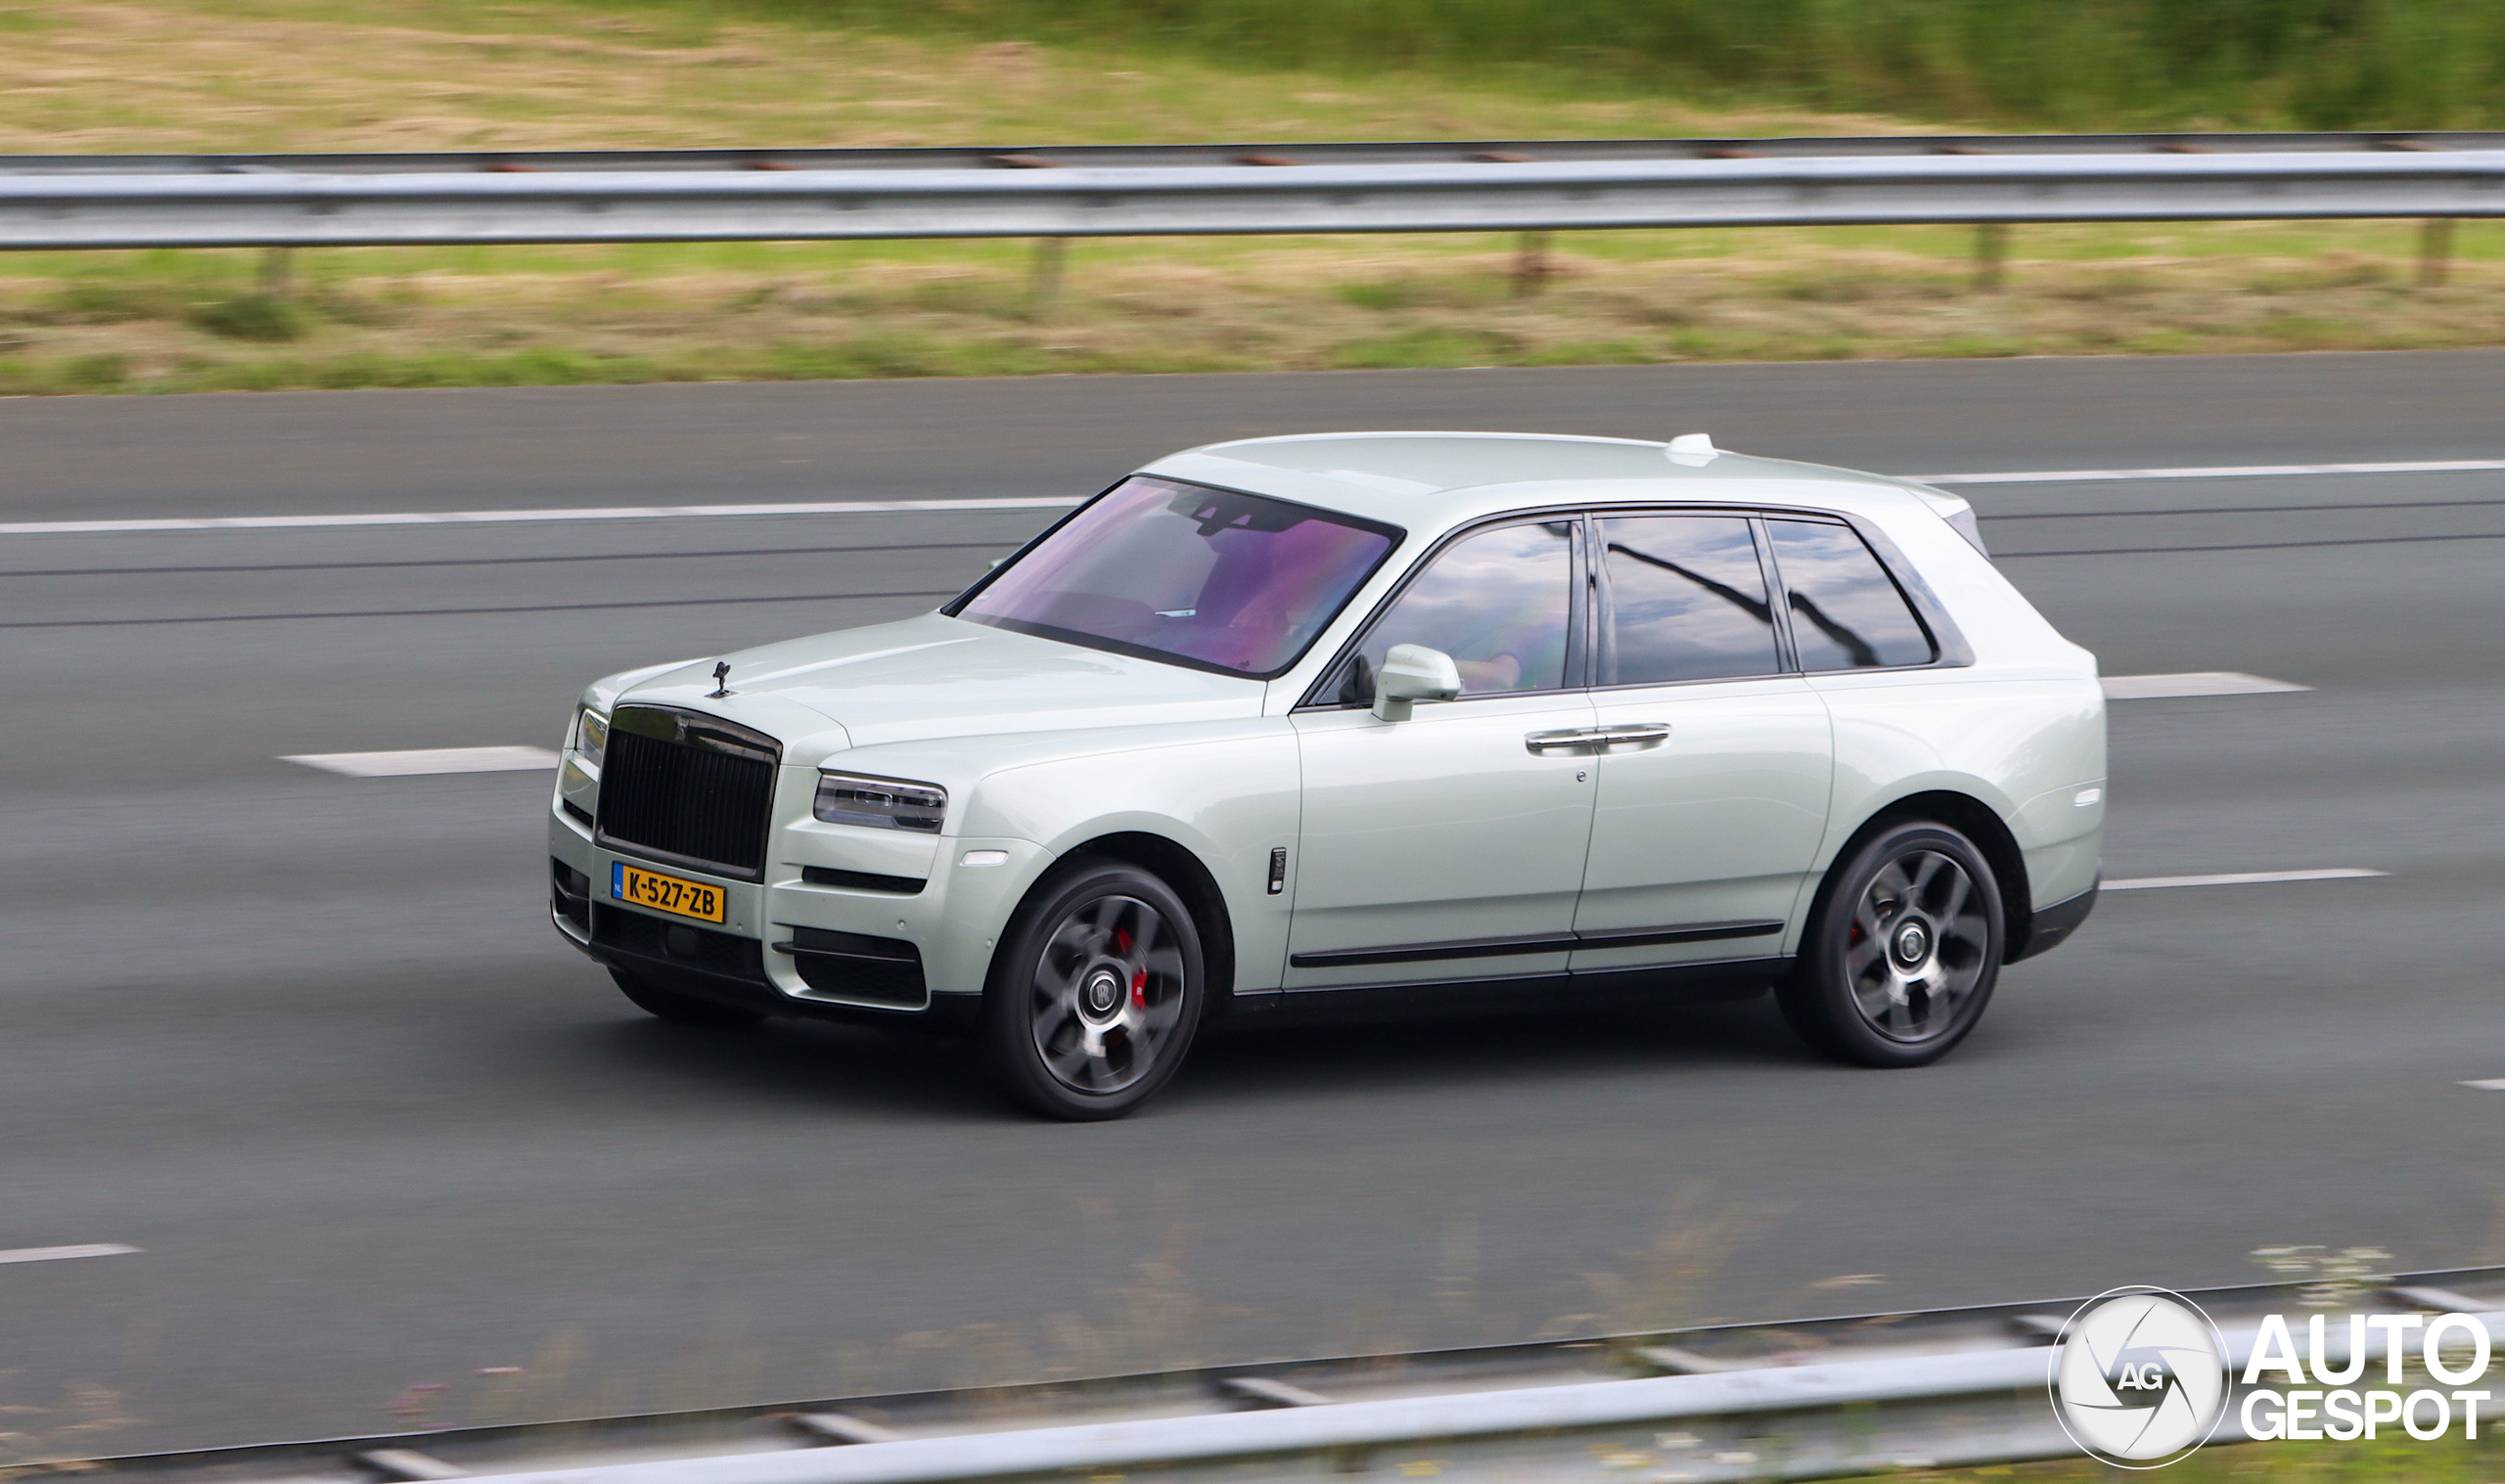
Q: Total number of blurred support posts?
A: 5